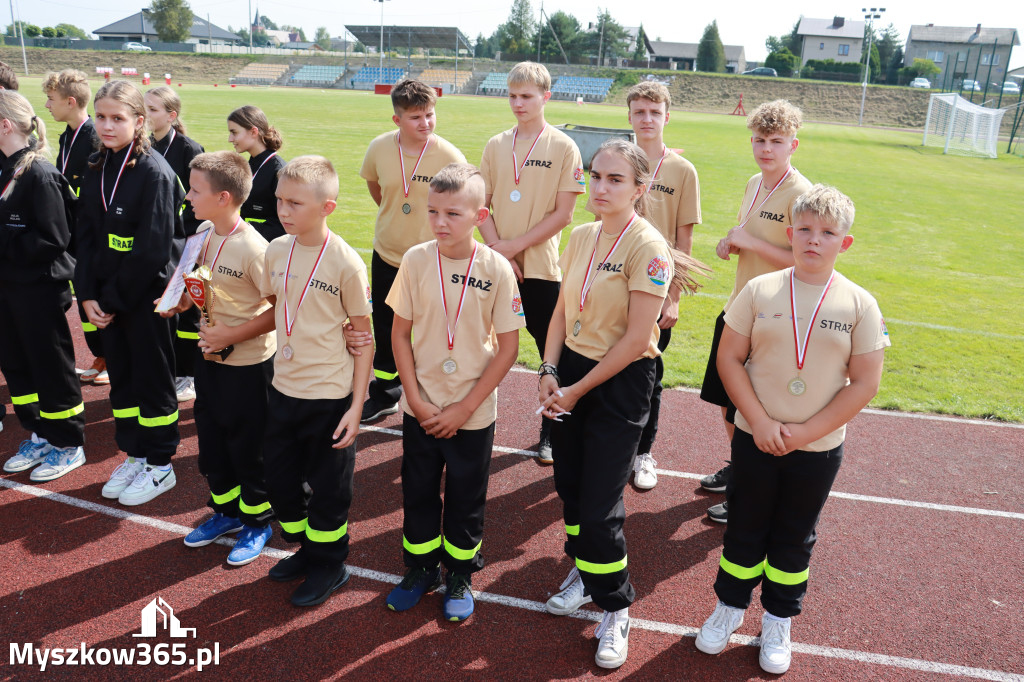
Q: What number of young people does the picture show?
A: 15